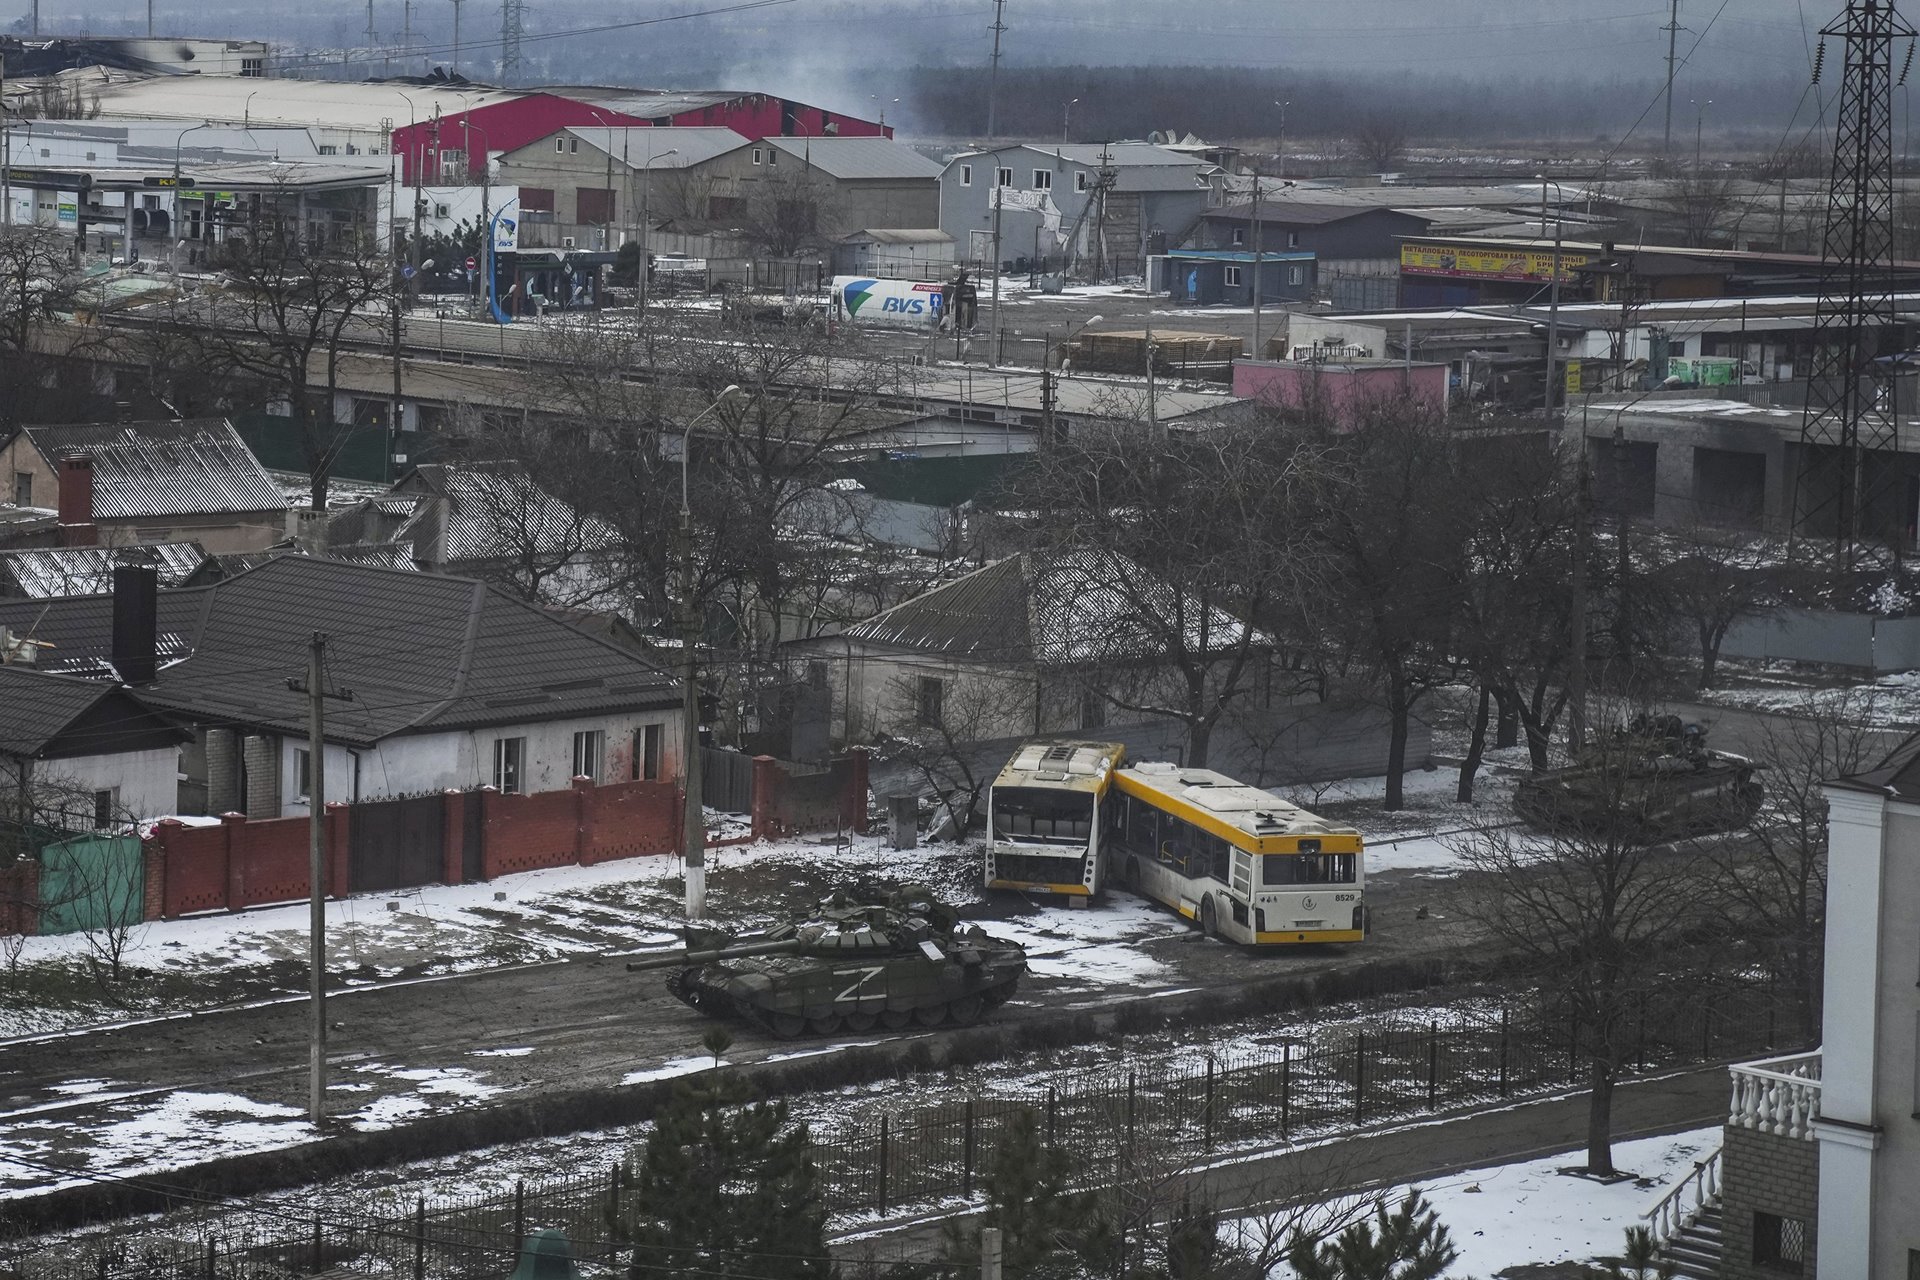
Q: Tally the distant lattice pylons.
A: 1